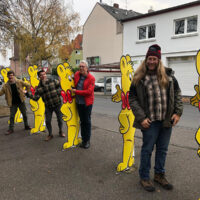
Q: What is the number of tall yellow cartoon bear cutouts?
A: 5